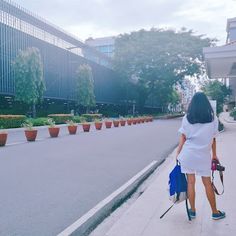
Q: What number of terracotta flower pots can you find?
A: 15